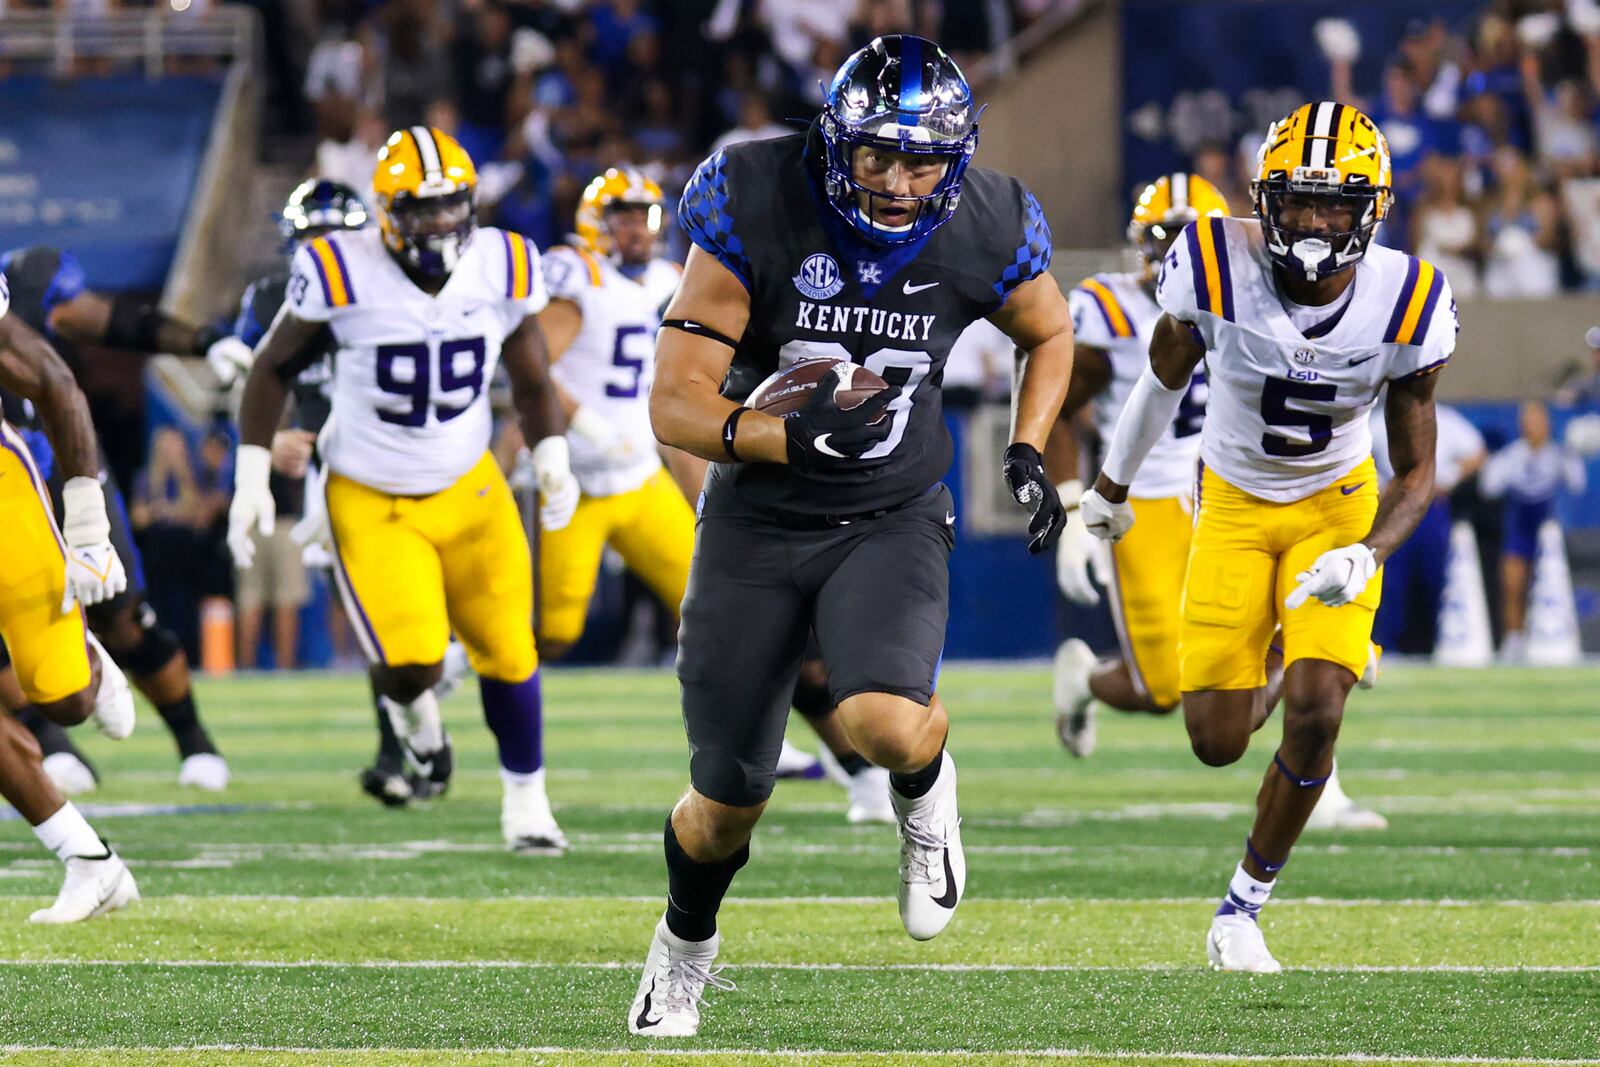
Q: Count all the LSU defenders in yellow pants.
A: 5